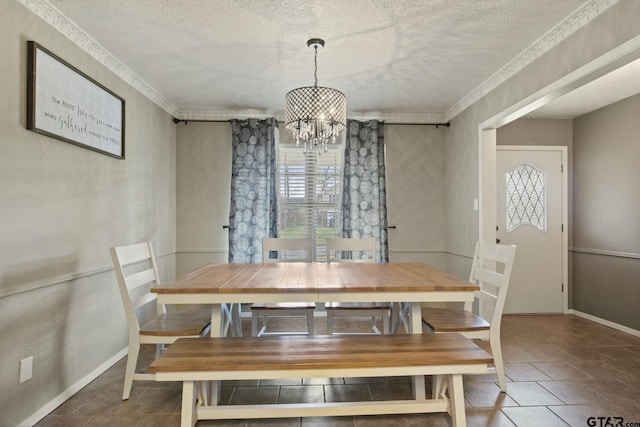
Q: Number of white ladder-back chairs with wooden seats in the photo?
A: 4